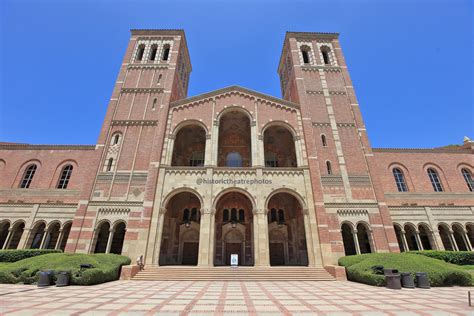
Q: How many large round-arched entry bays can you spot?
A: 3